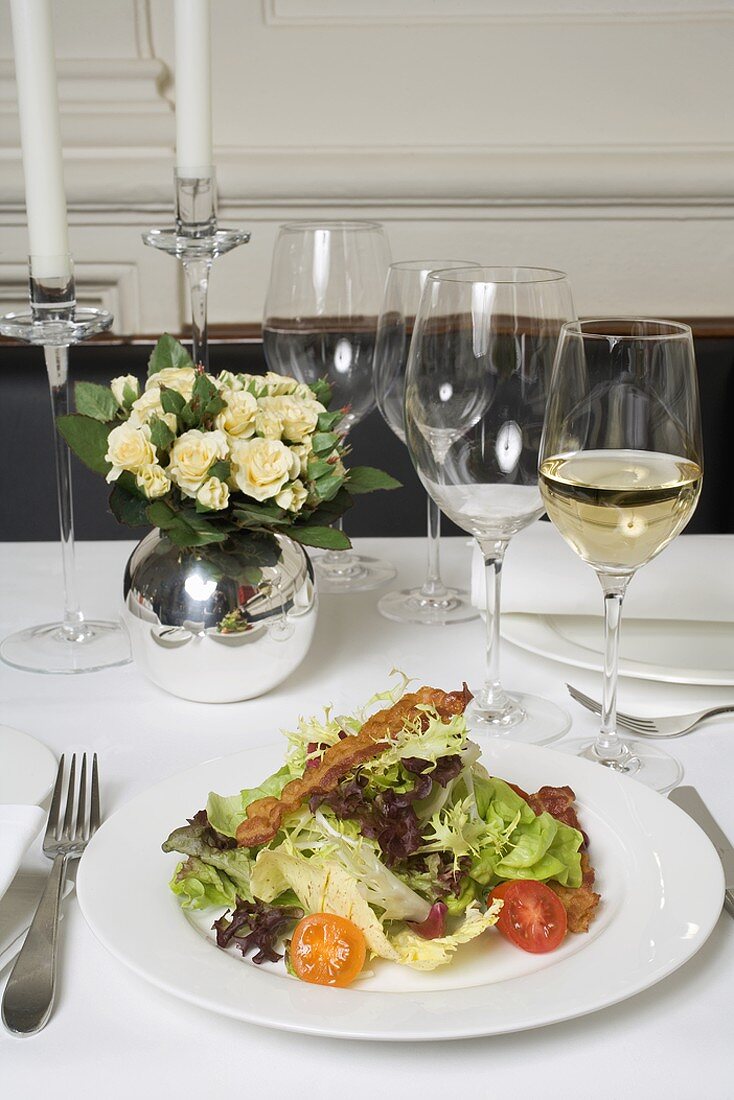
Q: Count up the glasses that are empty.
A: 3